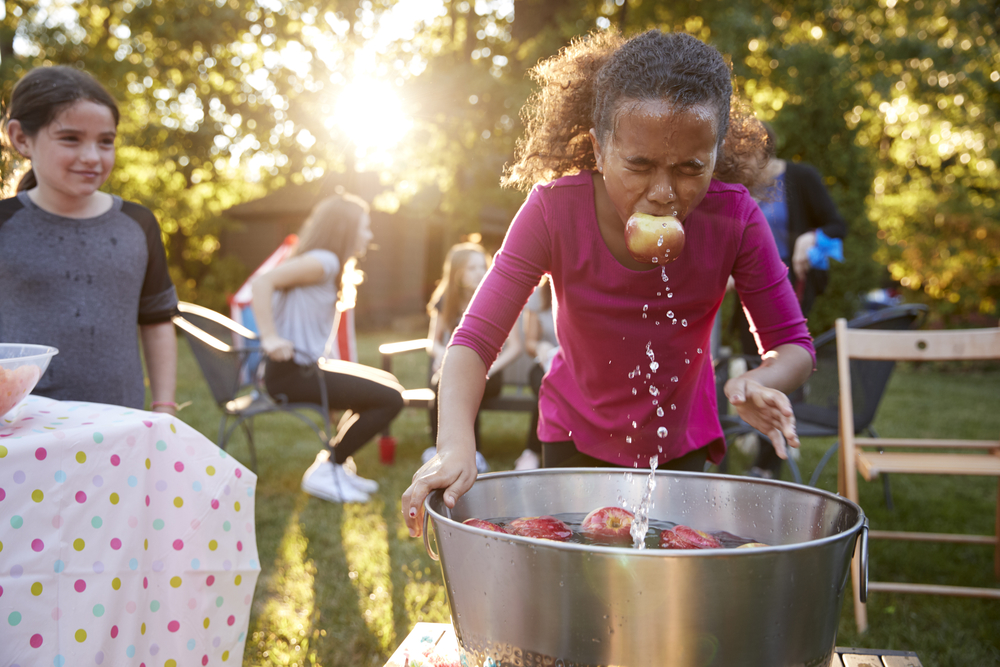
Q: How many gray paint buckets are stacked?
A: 0